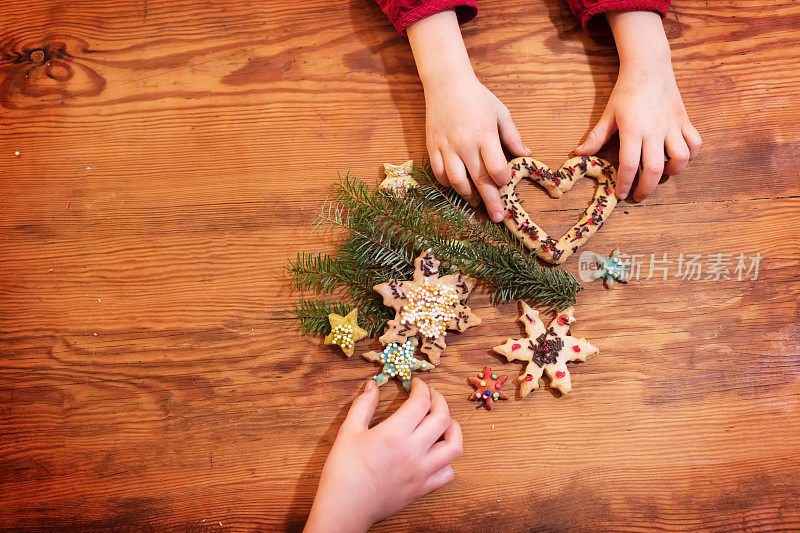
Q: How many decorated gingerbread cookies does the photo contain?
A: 8